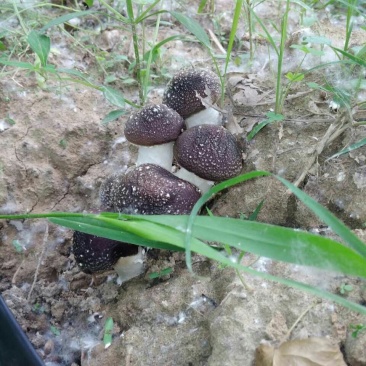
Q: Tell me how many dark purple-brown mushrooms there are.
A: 5